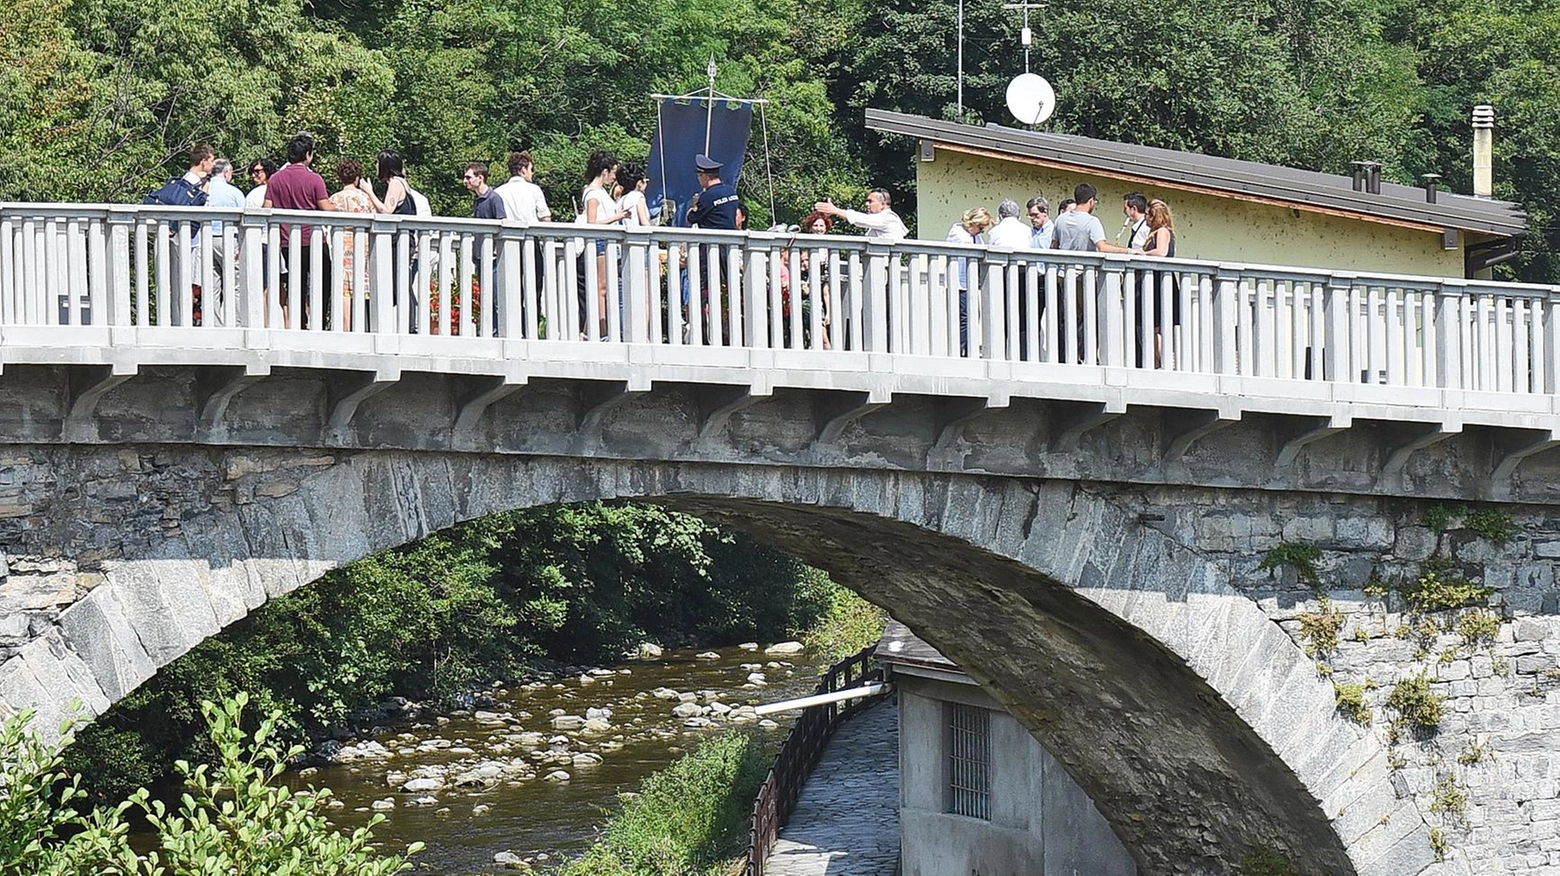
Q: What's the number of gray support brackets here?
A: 13